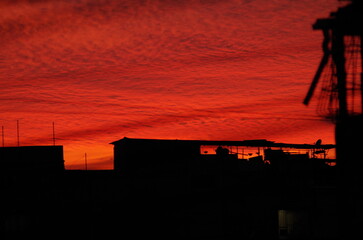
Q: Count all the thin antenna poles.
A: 4